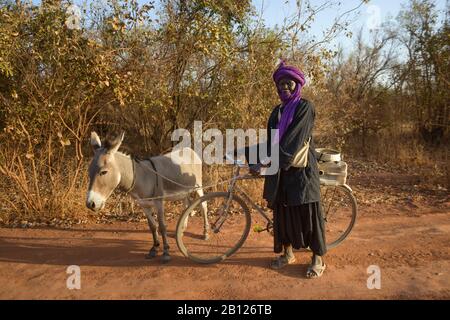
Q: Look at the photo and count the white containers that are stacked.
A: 2